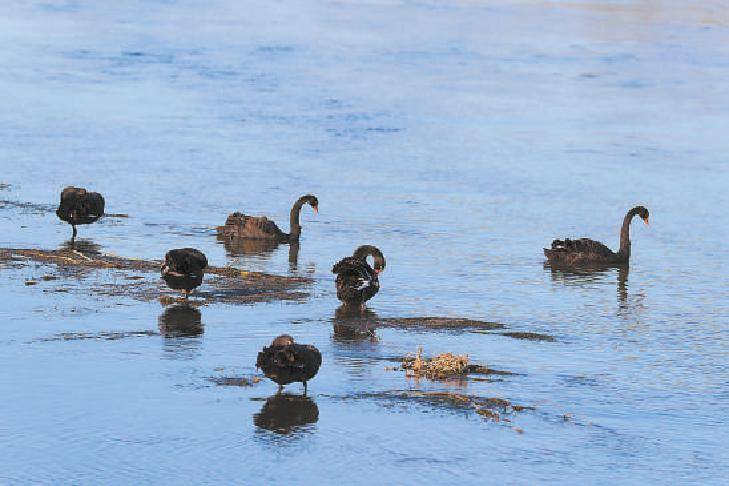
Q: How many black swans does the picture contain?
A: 6